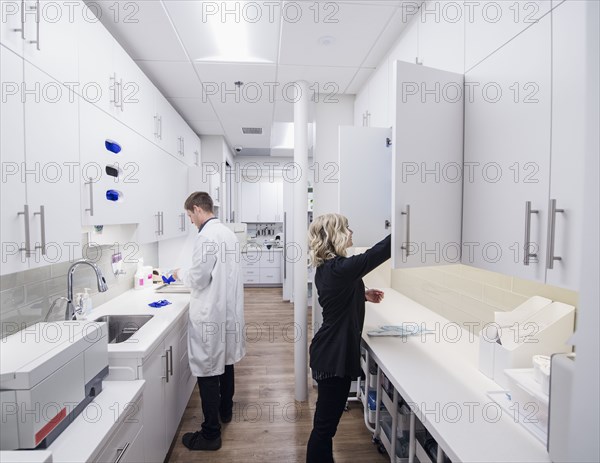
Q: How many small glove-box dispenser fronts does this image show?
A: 3